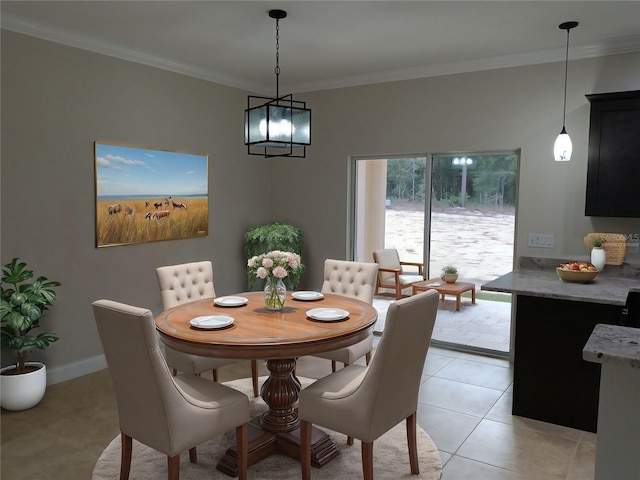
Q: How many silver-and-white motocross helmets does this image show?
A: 0